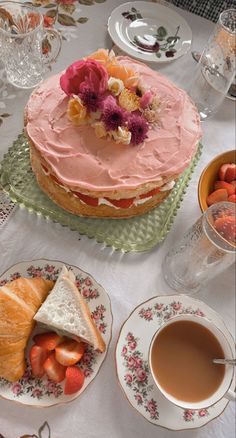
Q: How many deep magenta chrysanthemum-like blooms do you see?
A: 3